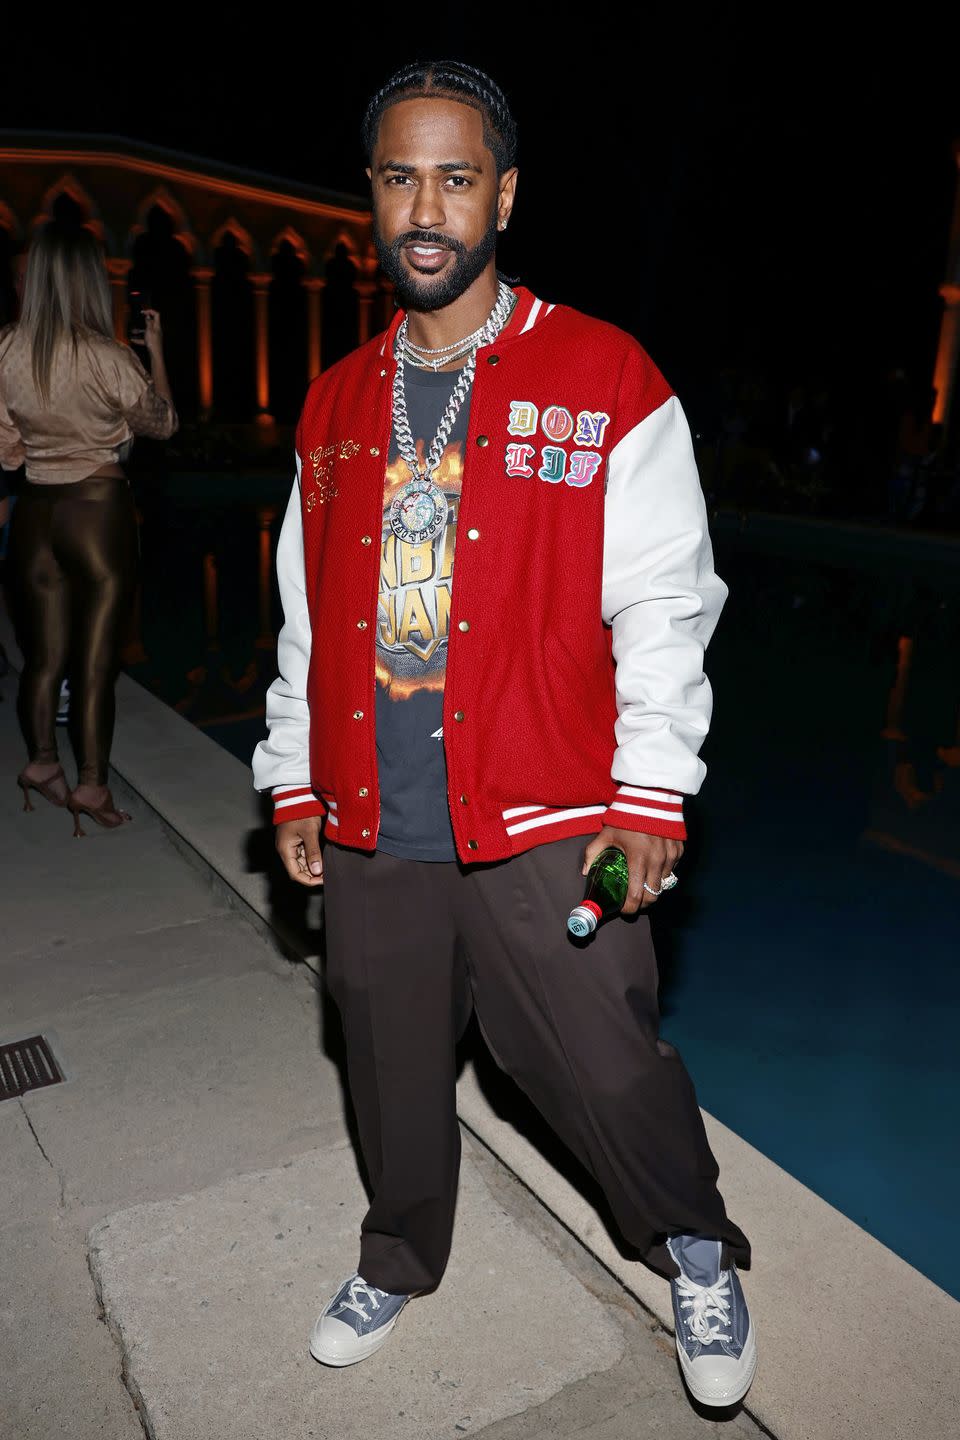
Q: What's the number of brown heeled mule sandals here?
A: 2